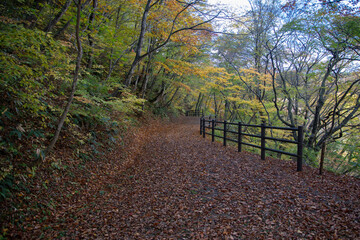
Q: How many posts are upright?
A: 7